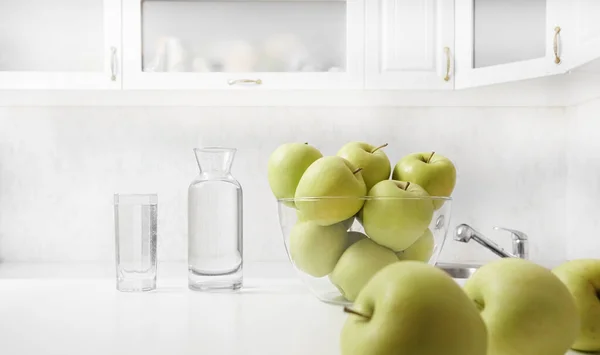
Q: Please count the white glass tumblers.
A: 1